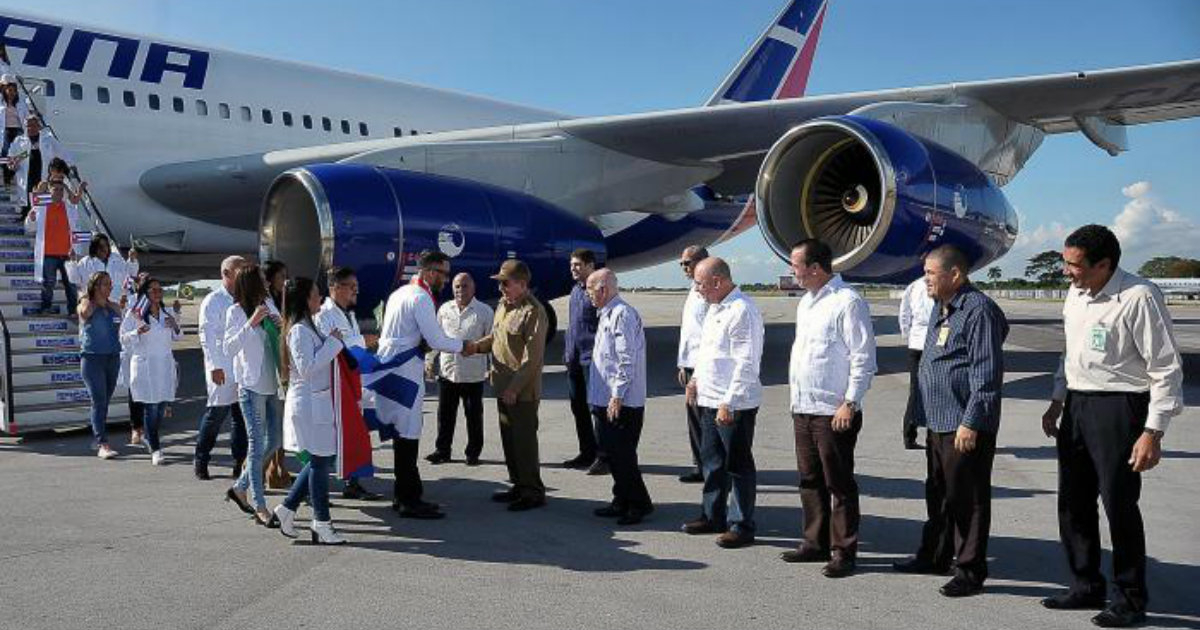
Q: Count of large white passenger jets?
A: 1